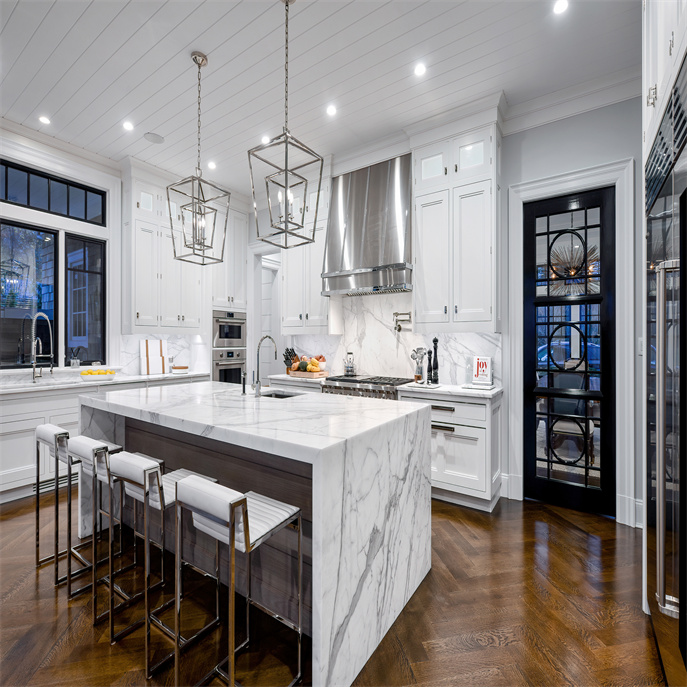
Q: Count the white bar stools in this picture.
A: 4